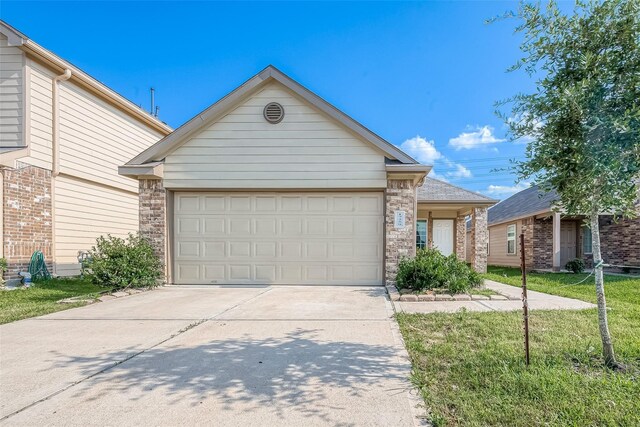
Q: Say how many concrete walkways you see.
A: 1